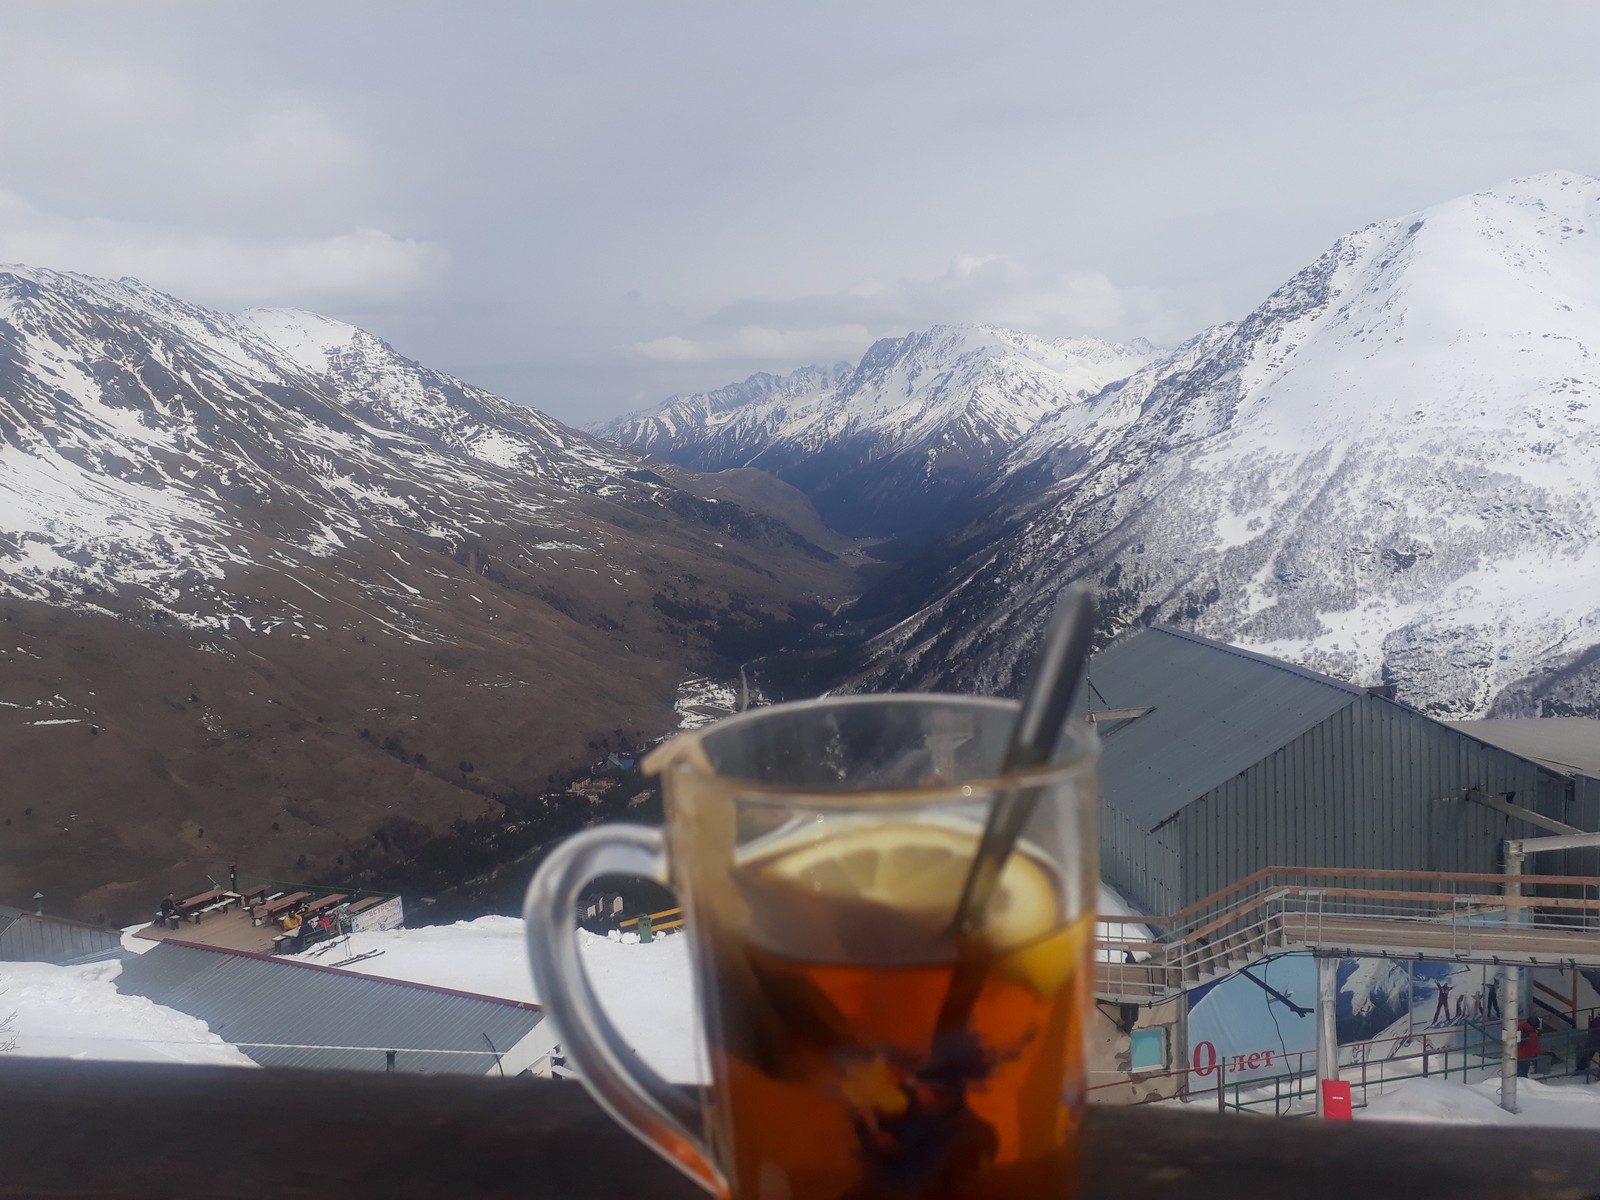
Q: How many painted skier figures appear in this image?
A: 4